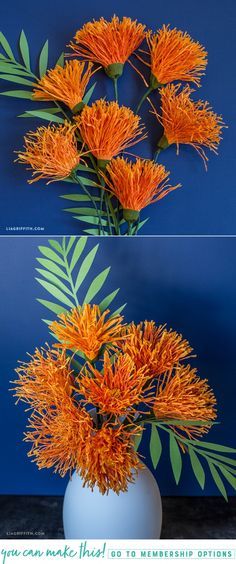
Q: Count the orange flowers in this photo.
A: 14